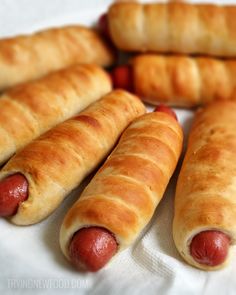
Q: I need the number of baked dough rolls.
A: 7